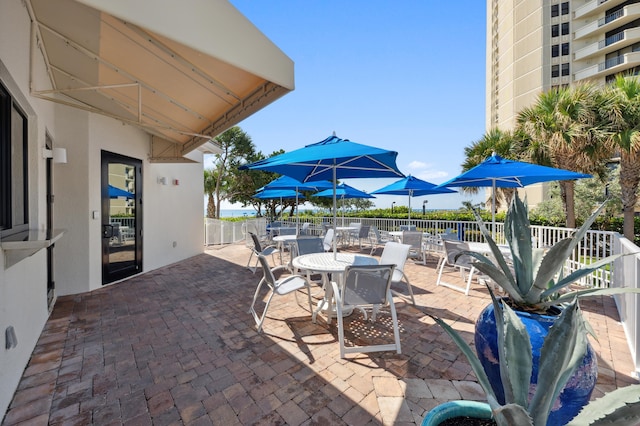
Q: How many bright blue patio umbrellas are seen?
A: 6